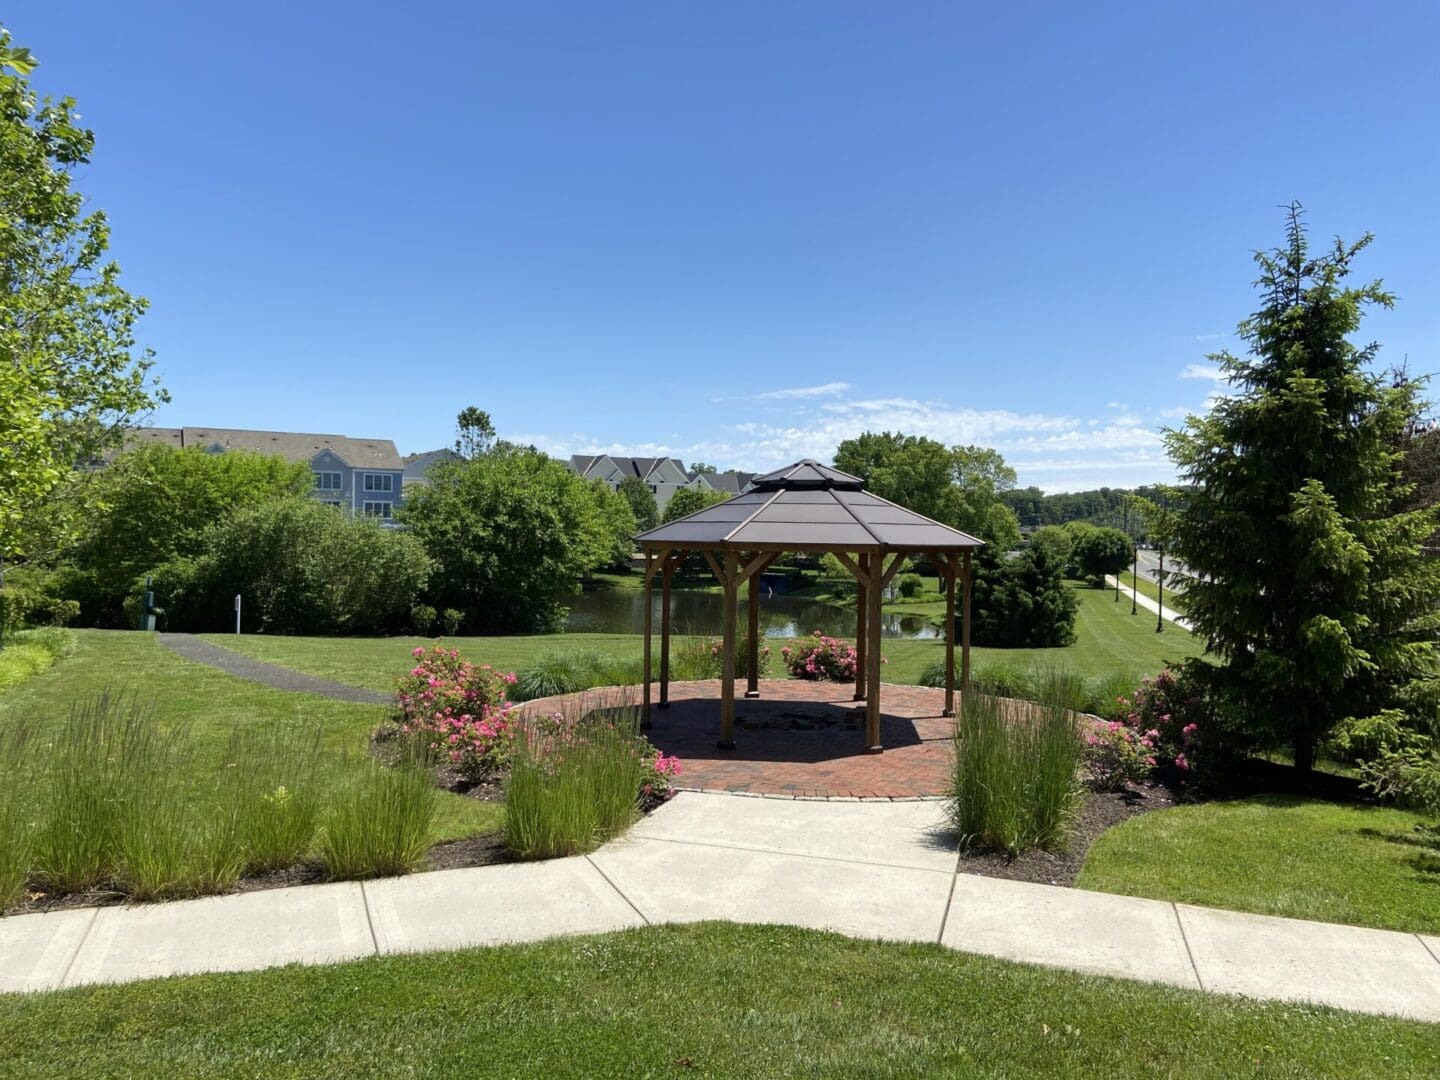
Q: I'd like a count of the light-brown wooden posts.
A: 8